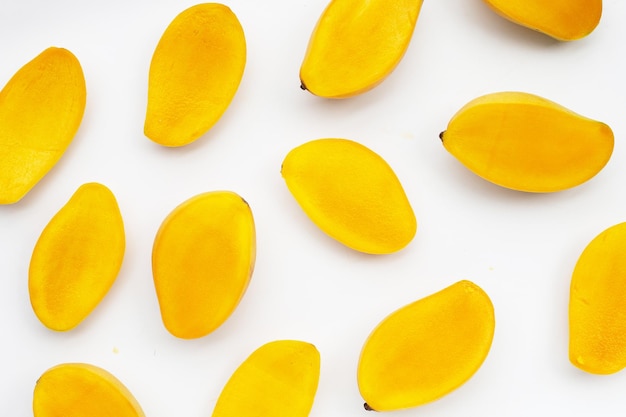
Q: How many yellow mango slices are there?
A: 12